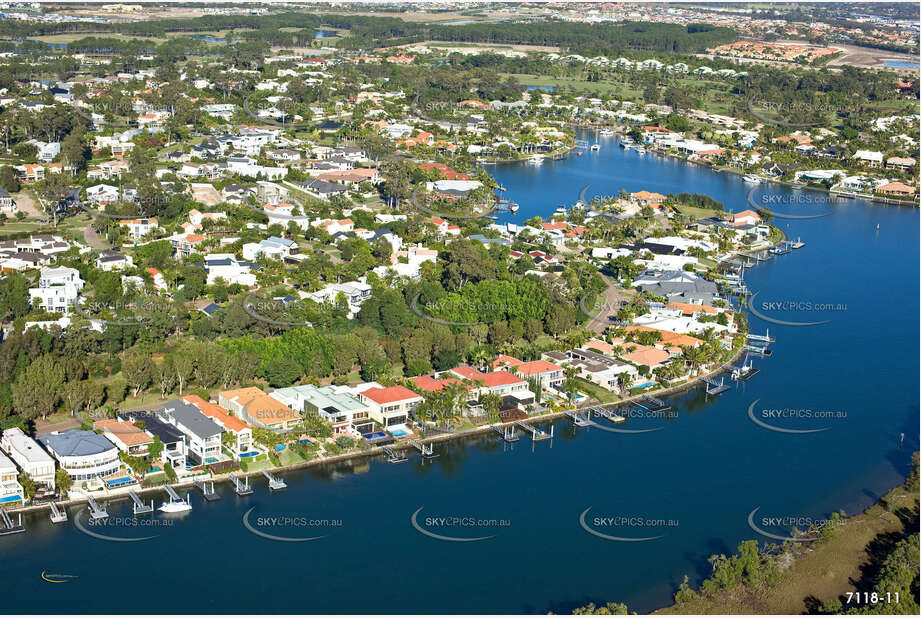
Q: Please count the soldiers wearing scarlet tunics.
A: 0